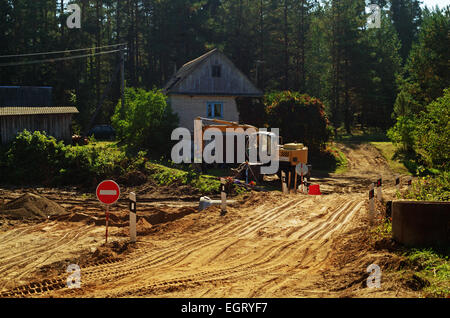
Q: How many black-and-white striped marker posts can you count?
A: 7